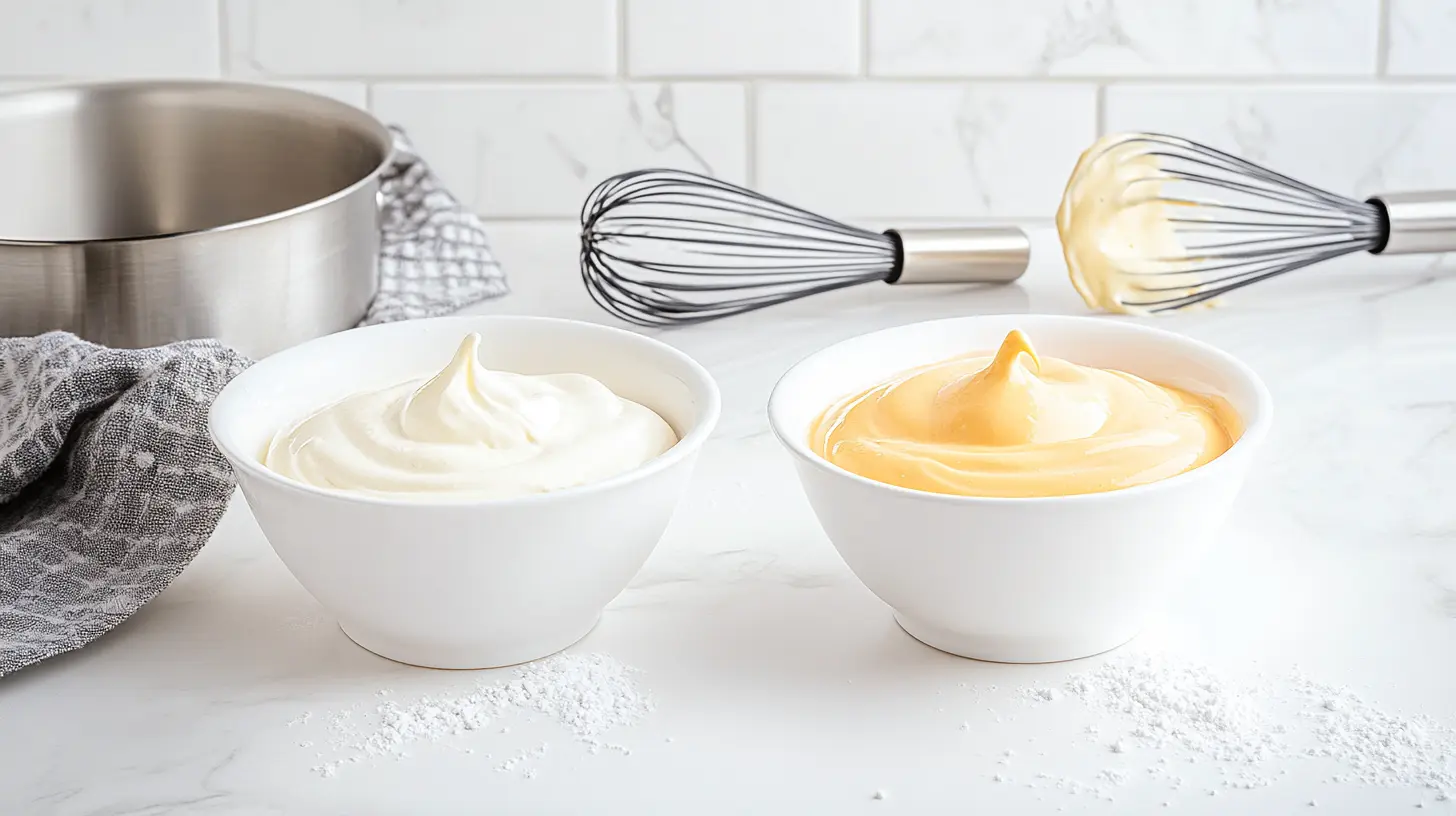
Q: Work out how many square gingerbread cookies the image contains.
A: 0